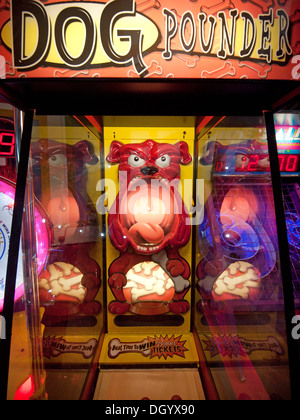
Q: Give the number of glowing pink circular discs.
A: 1